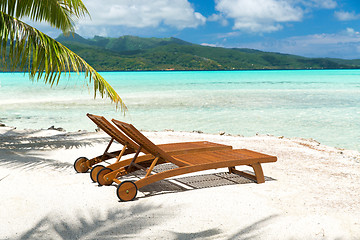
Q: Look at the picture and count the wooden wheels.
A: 4